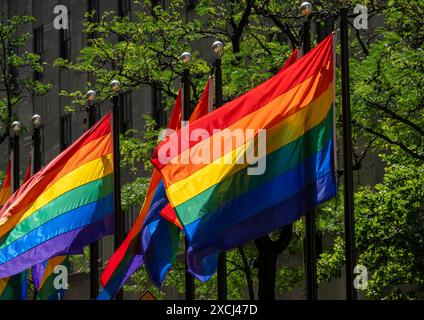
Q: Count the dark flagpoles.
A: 8